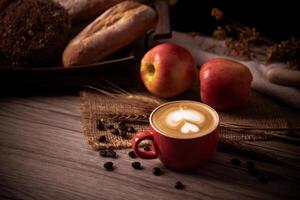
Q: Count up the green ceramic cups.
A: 0